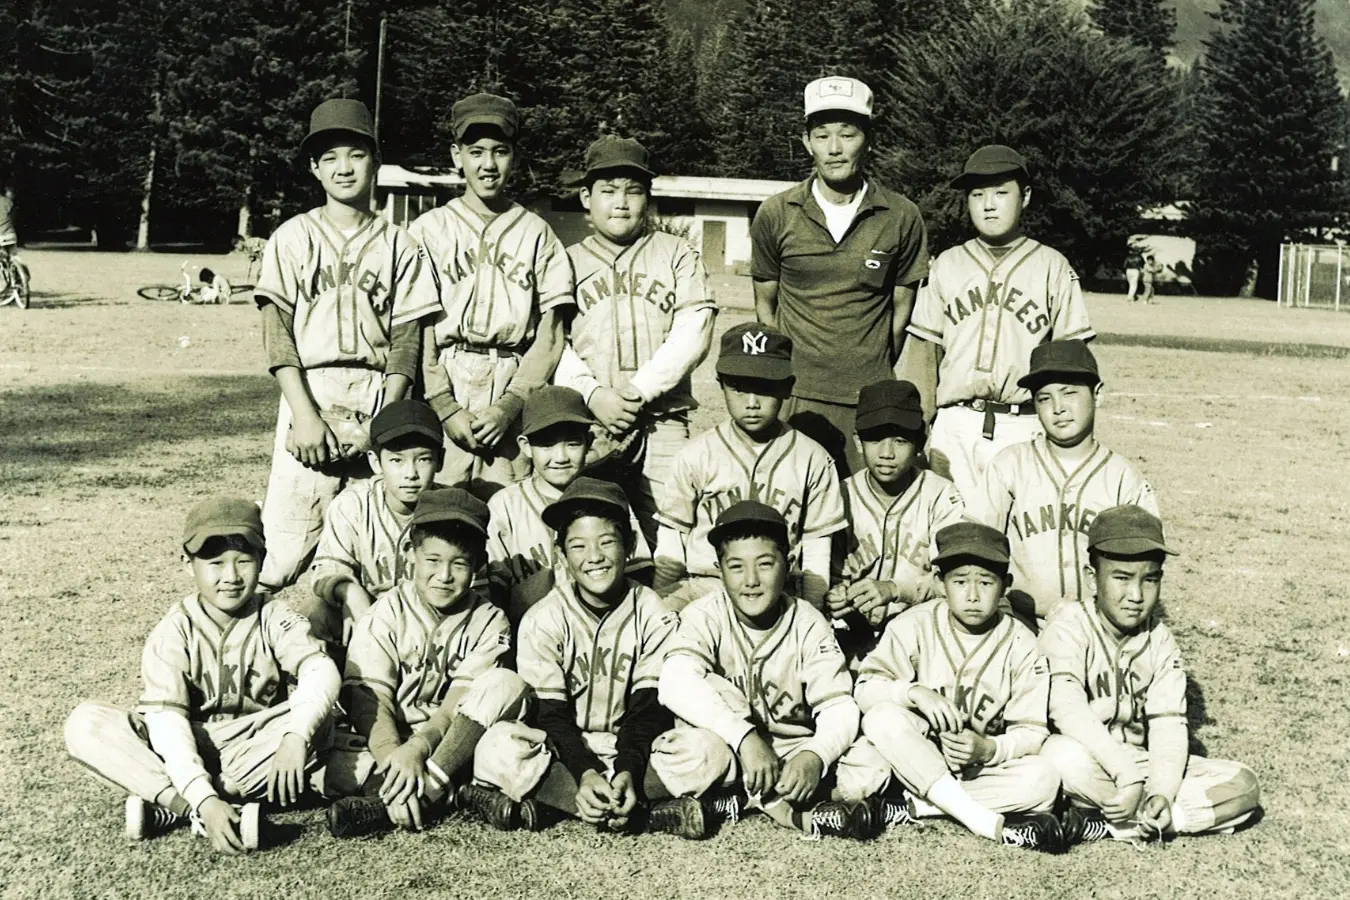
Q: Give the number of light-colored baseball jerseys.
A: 15